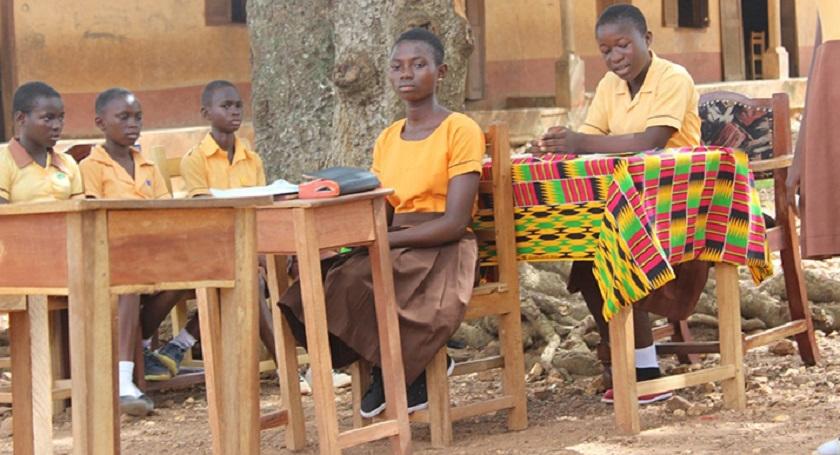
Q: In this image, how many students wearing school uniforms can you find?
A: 5